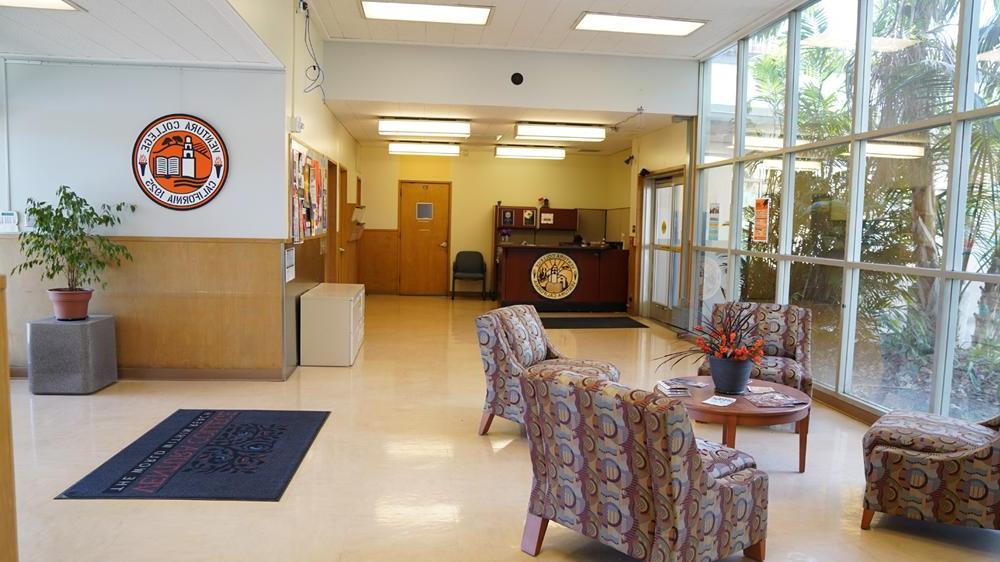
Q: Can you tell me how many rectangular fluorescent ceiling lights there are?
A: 7